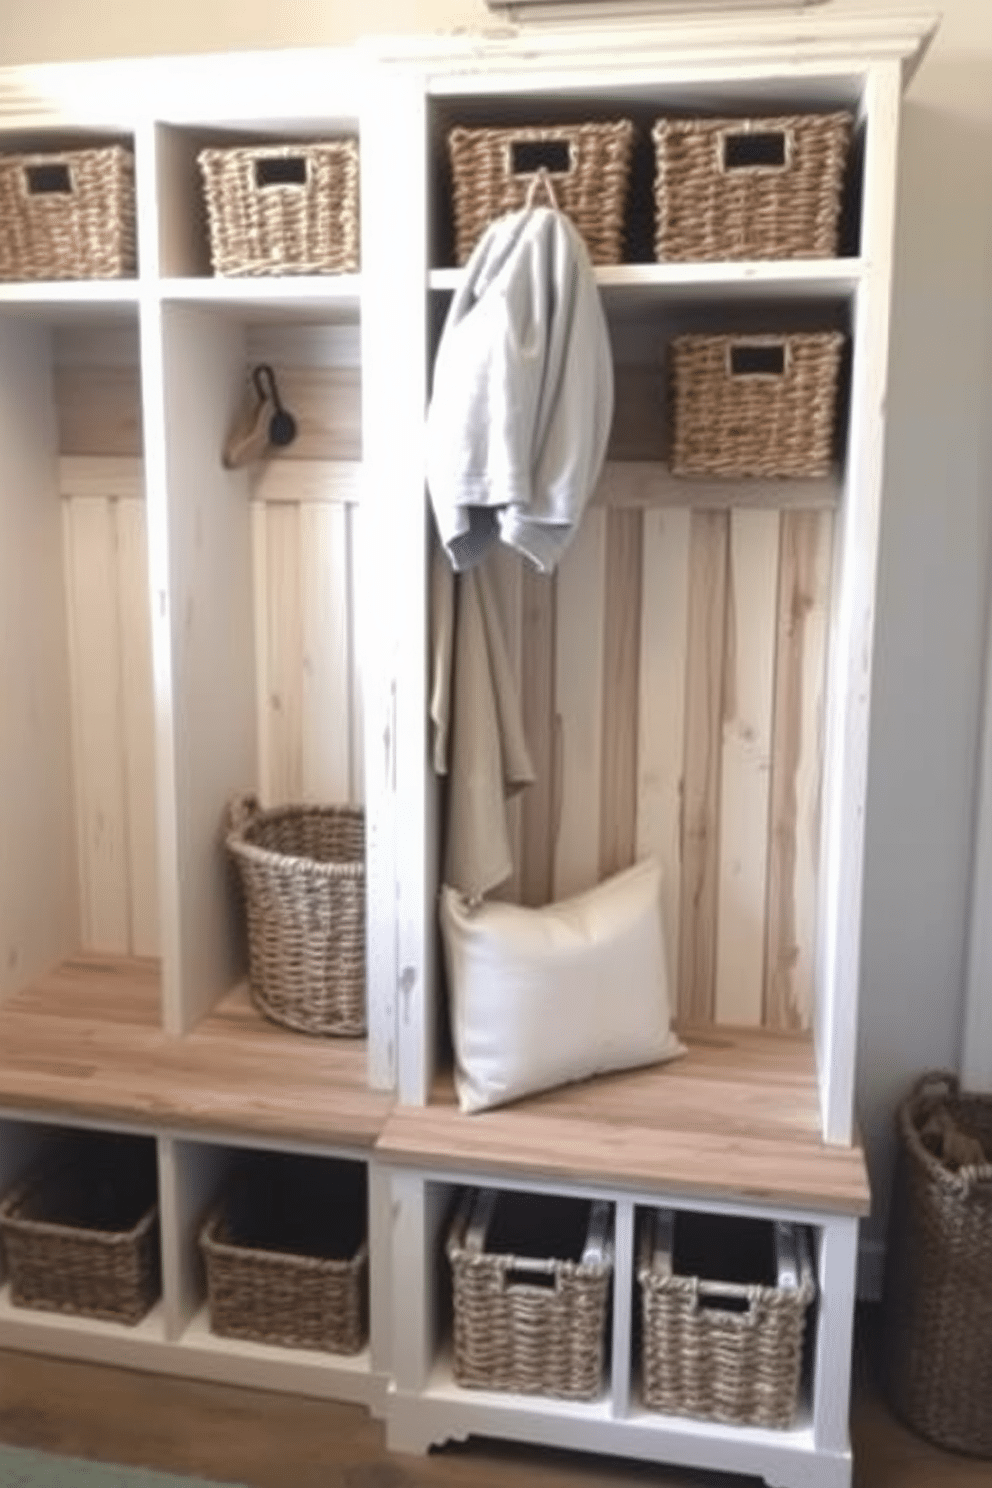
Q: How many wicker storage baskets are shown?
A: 11